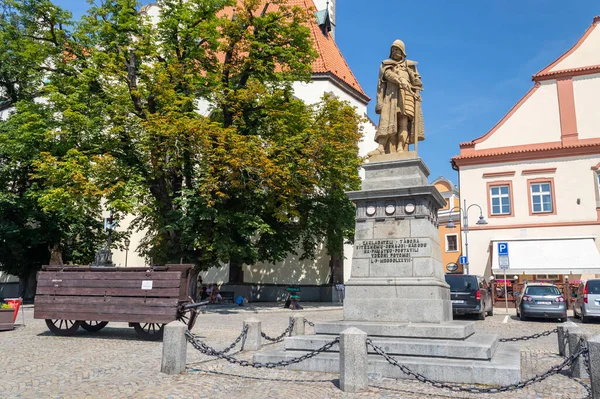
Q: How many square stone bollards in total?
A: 7